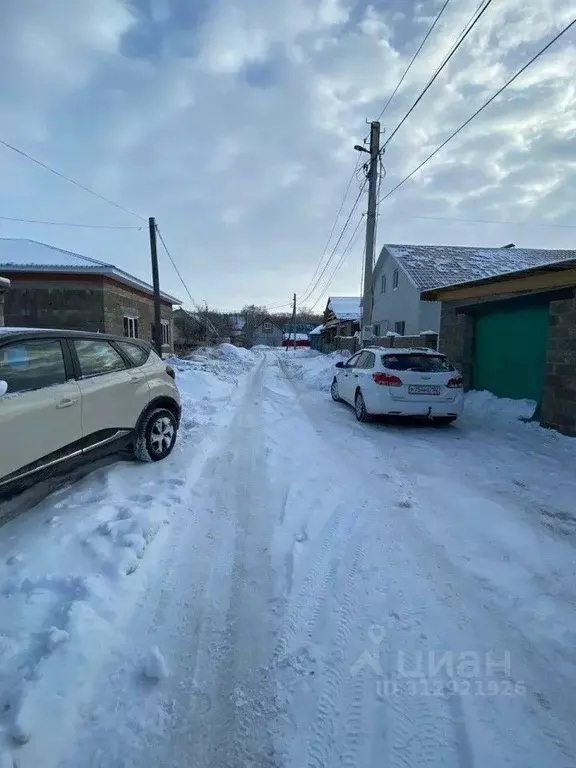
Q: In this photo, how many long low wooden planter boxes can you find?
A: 0